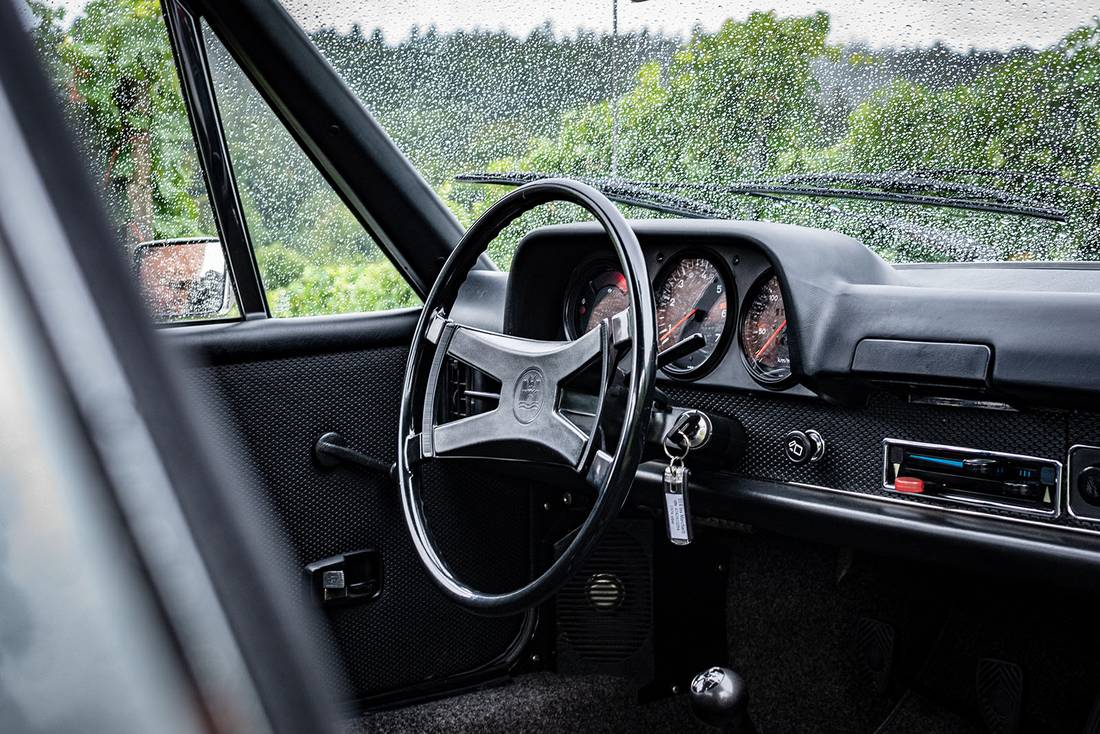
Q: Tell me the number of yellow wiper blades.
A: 0